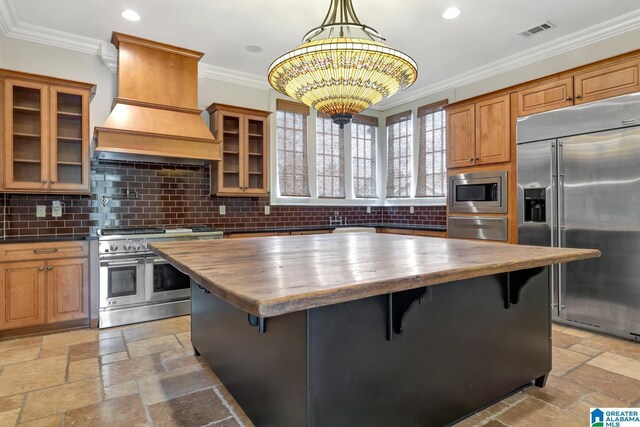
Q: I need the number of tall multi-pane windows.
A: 5